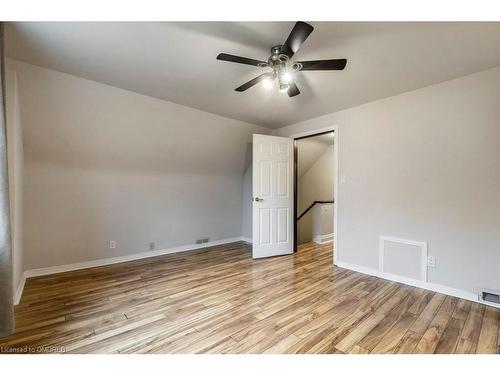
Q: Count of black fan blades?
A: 5